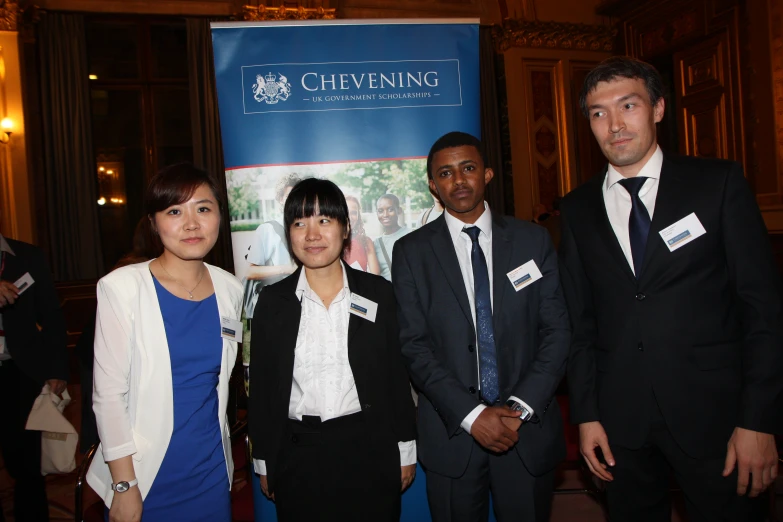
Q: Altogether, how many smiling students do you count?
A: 2